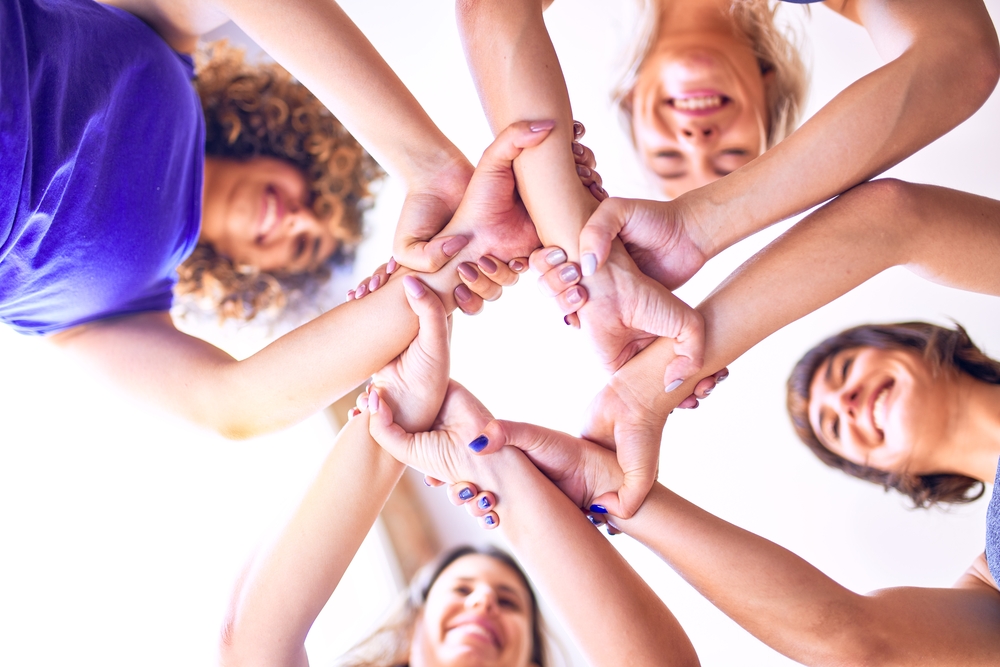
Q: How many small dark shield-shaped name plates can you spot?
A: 0